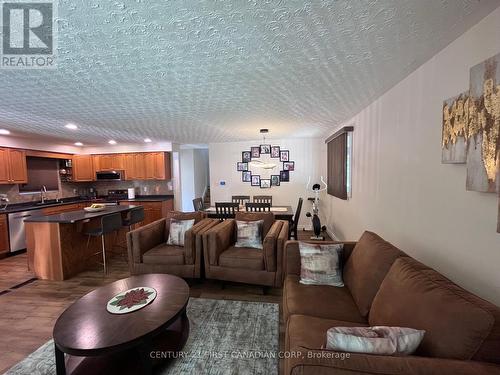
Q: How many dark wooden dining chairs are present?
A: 6